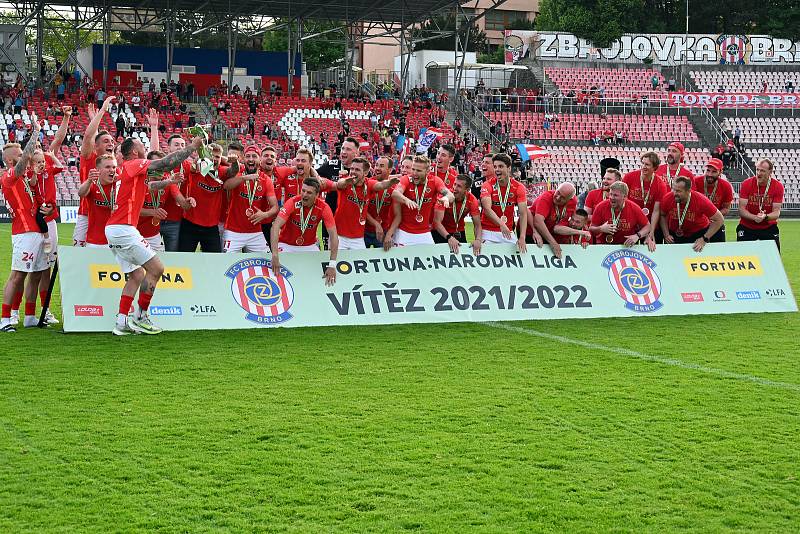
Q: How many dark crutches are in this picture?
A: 1